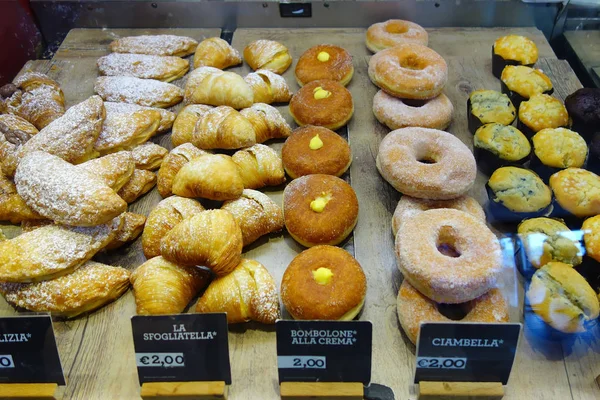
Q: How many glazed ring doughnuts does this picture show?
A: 7